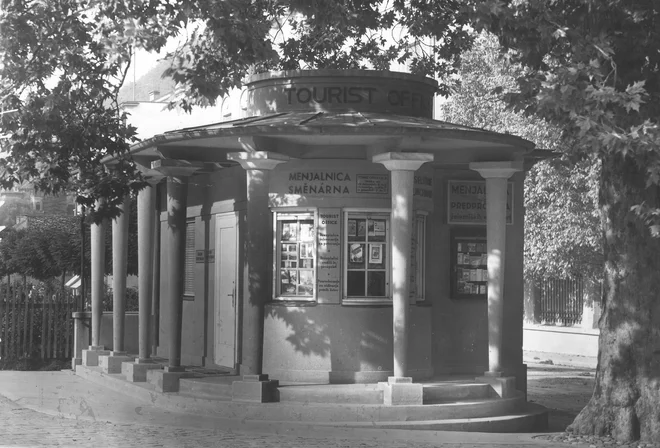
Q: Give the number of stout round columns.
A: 7